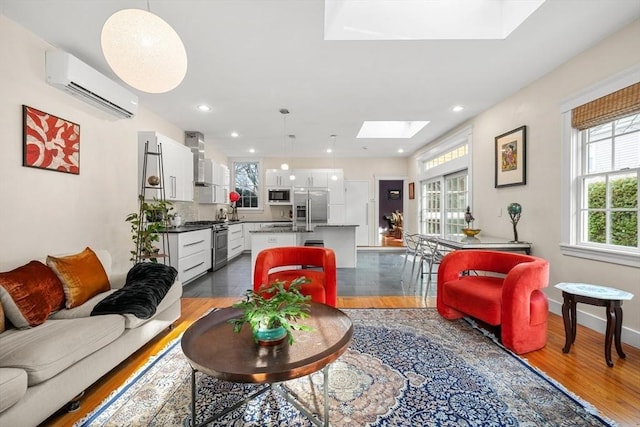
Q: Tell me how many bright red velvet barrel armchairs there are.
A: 2